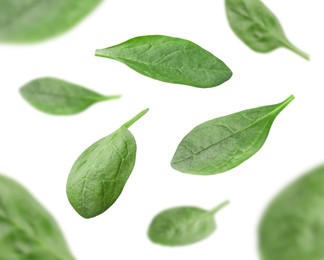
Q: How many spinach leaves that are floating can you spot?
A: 9